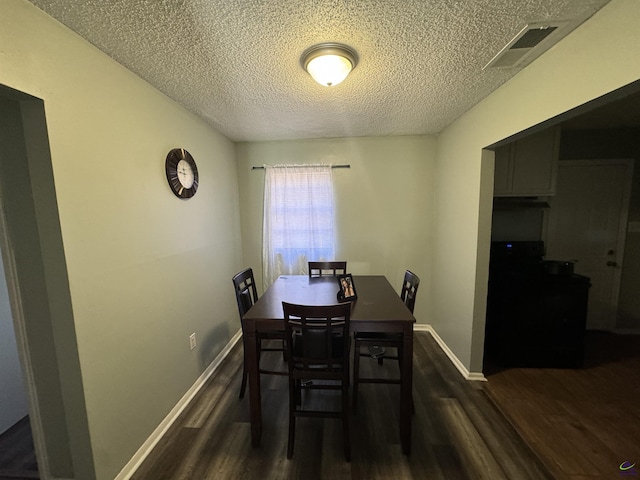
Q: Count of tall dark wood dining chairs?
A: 4